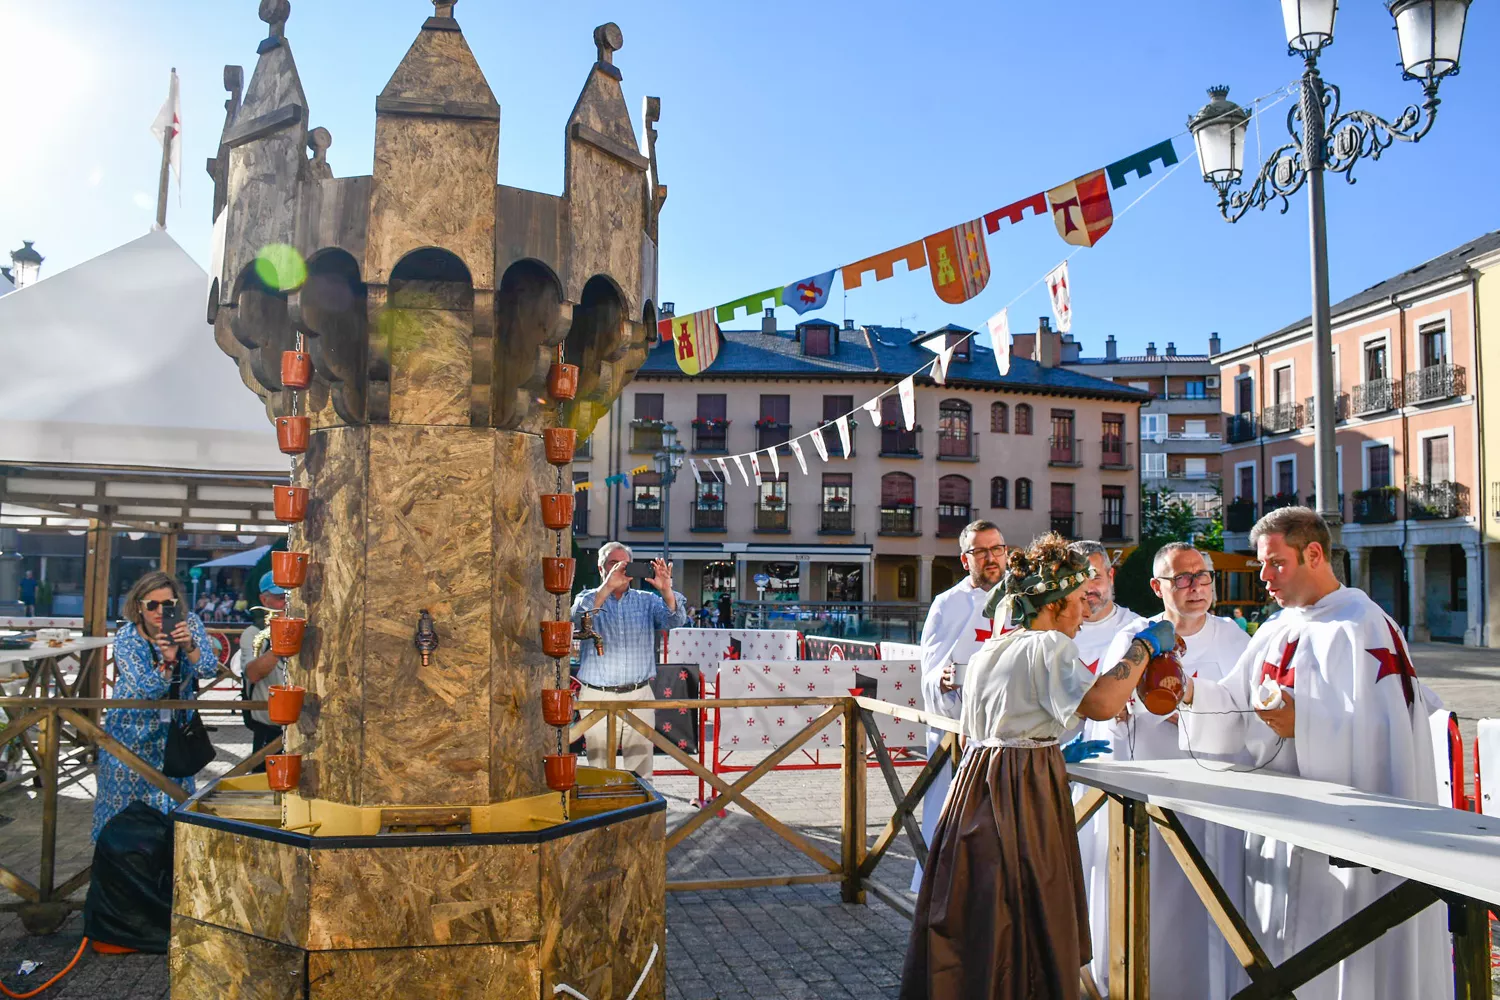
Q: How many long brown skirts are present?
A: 1